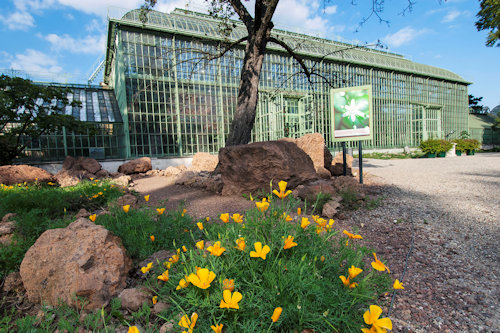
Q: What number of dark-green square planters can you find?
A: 4